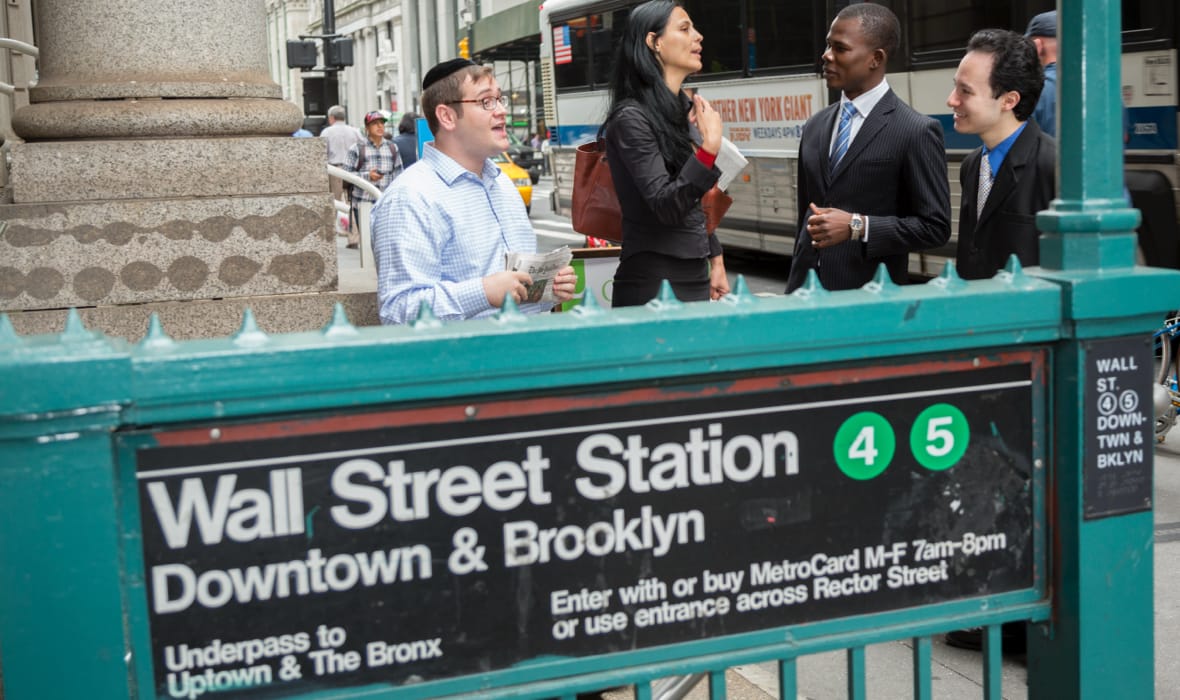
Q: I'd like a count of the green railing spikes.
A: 14